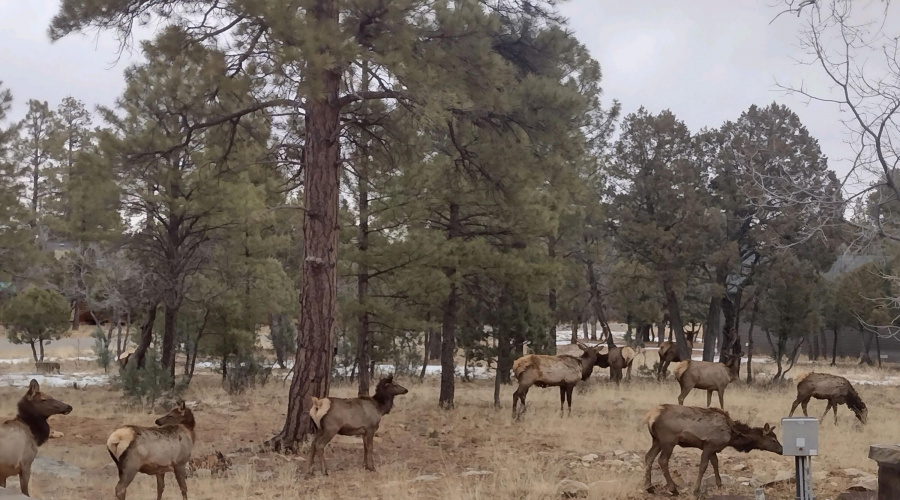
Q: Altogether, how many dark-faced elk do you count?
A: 9